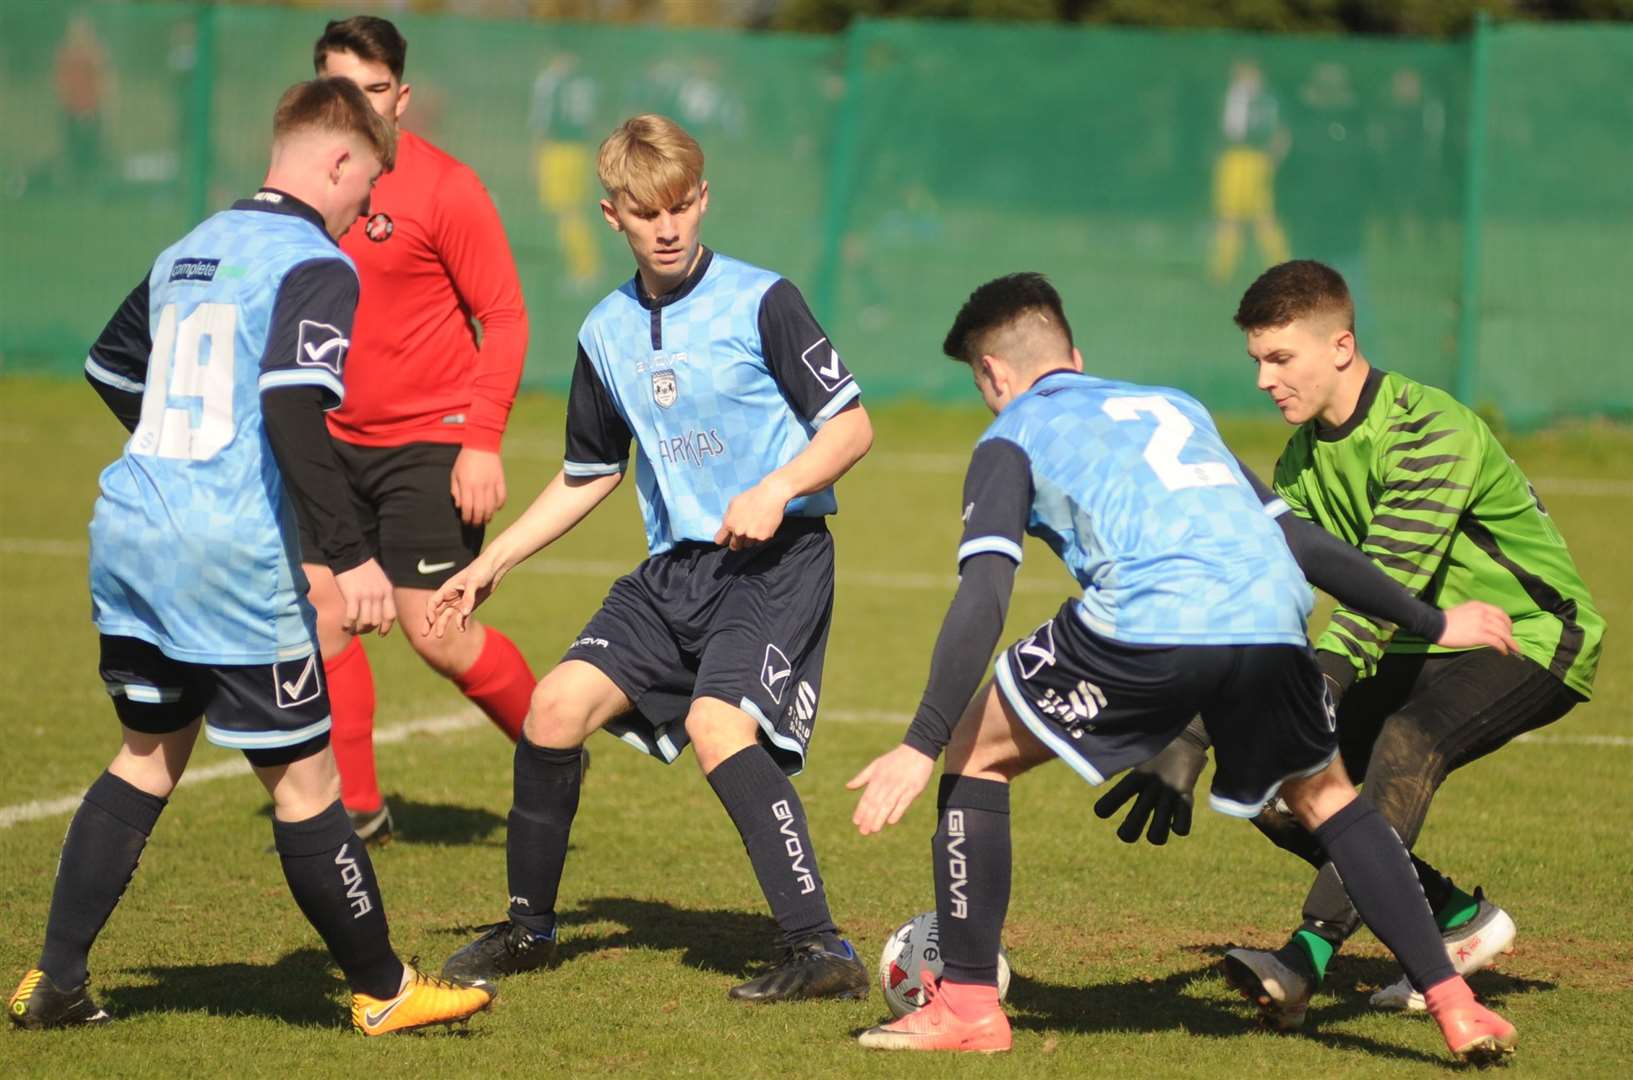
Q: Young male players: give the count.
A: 5